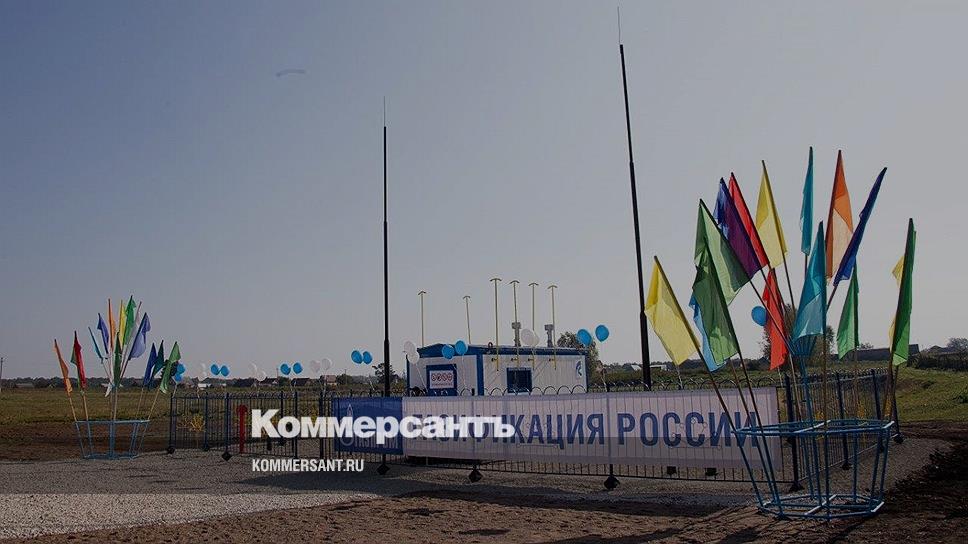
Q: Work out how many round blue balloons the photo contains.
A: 13